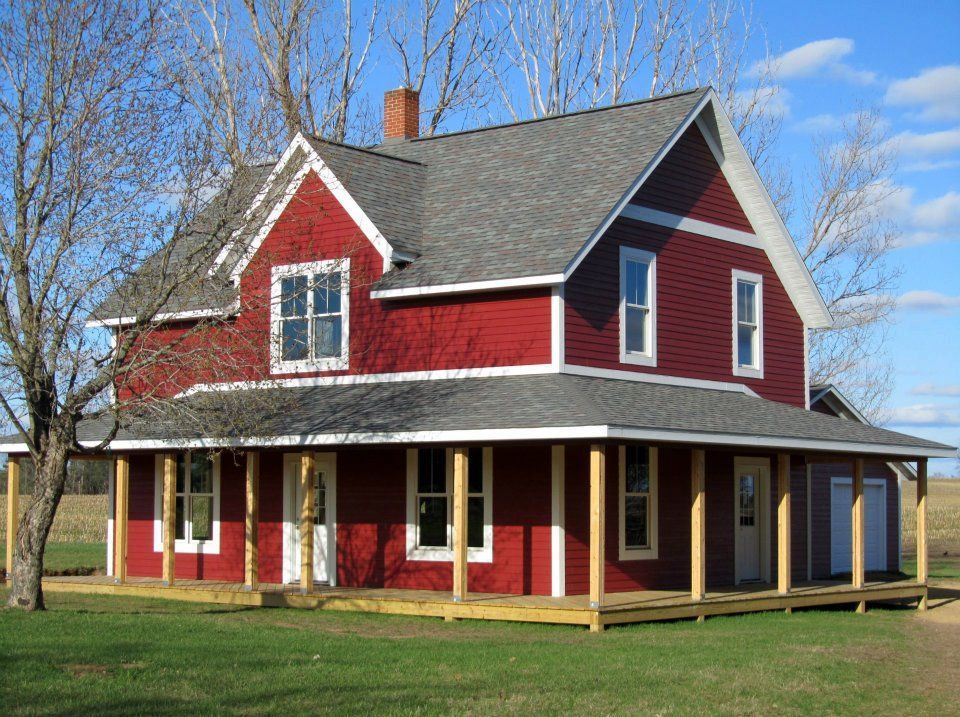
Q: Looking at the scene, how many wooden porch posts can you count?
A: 11